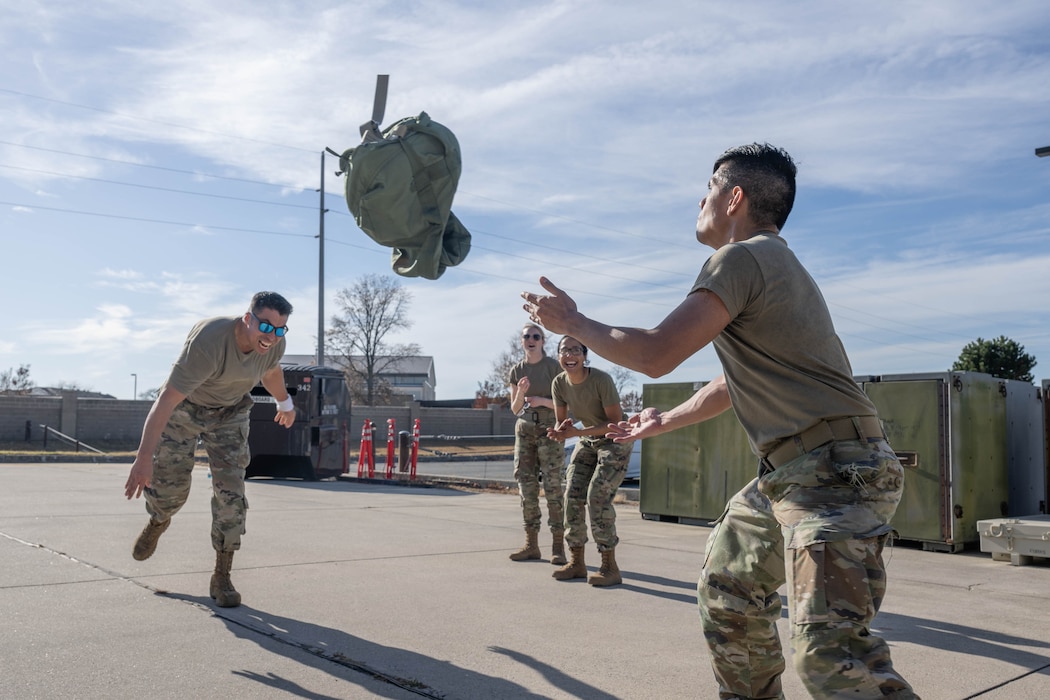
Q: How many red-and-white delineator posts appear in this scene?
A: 4